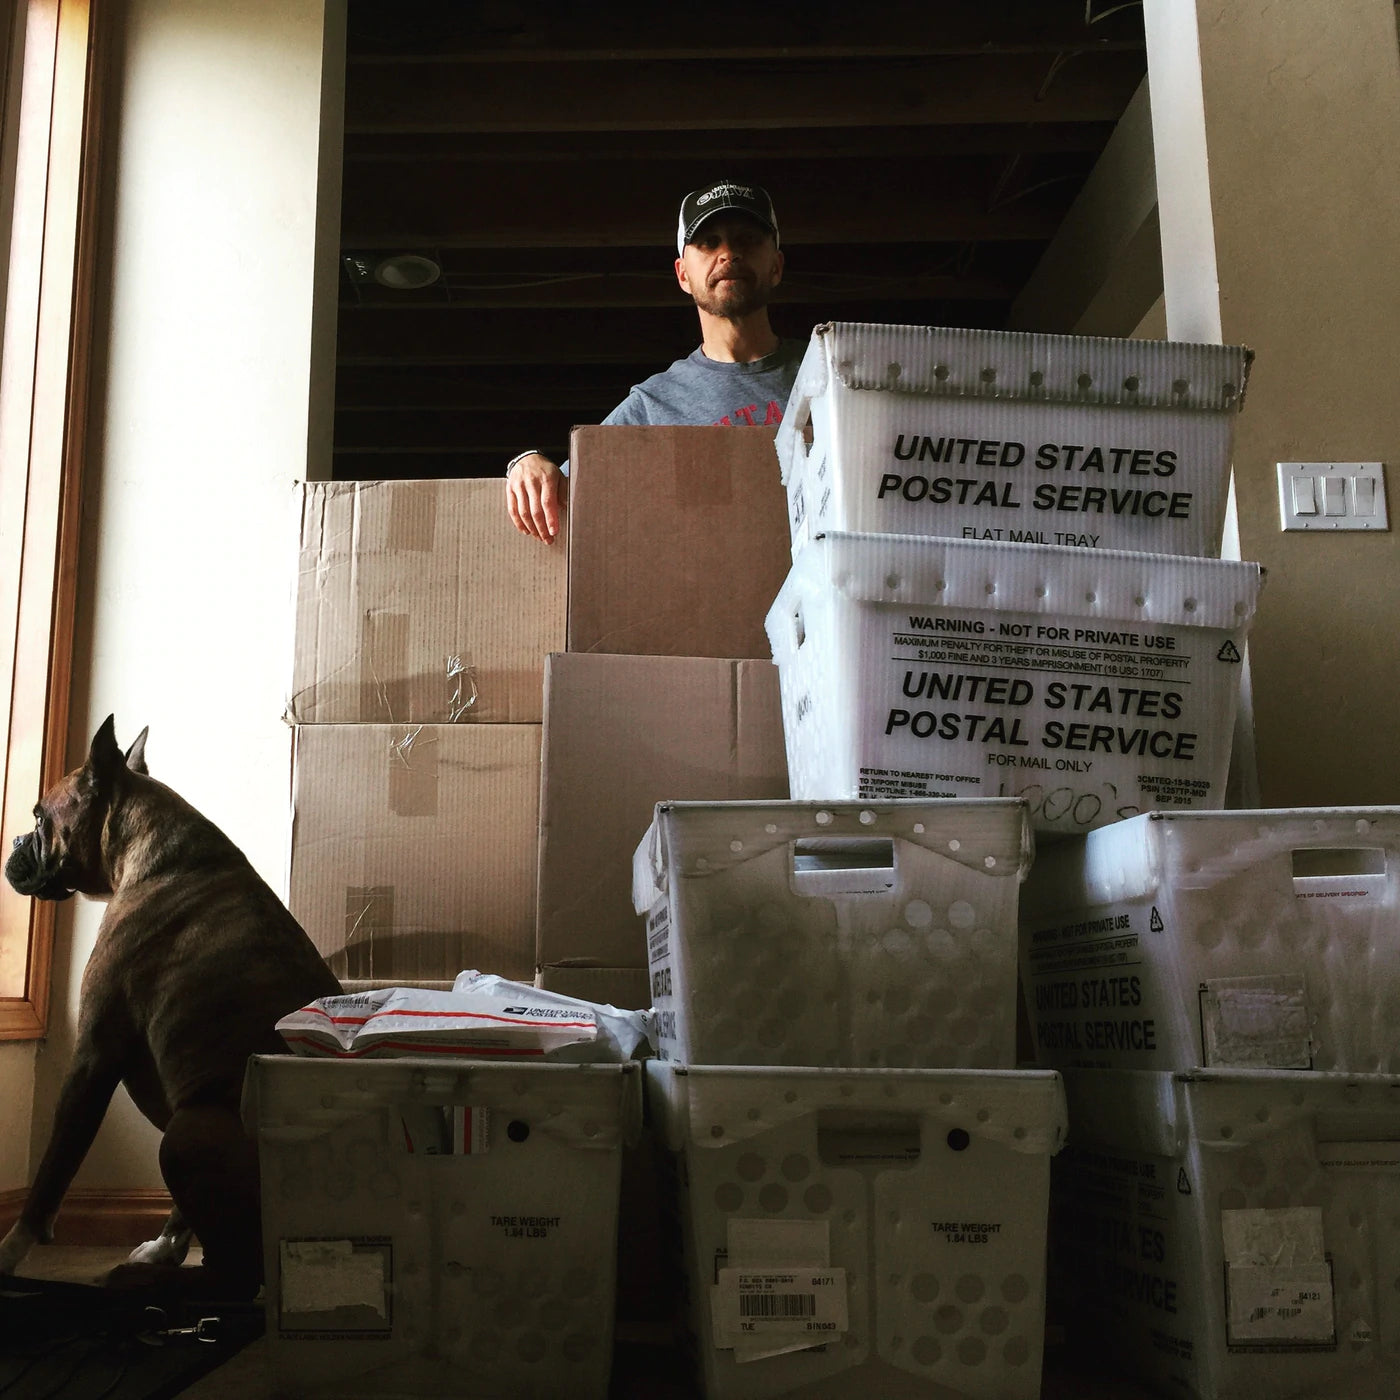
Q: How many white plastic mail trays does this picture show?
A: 7